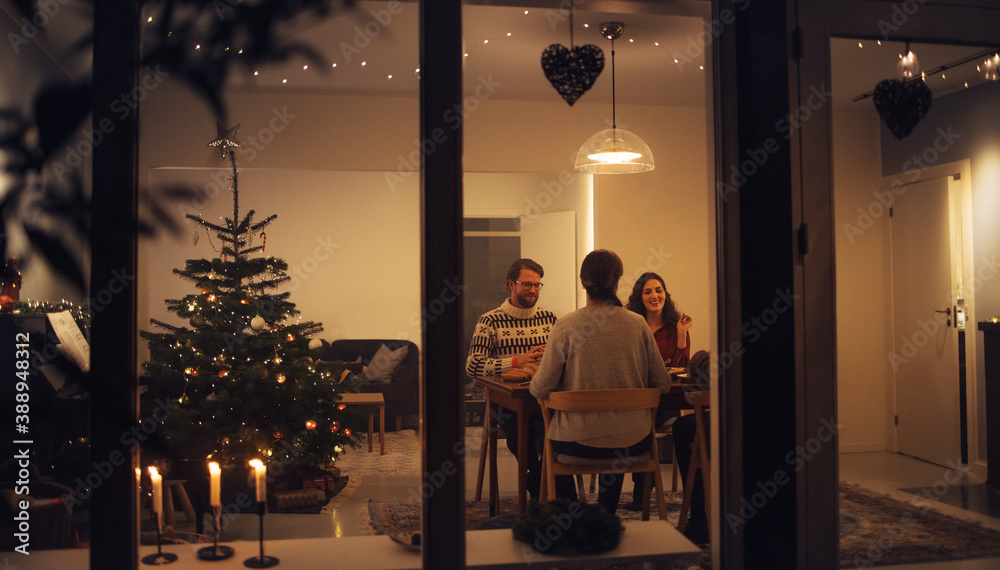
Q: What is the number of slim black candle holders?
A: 3